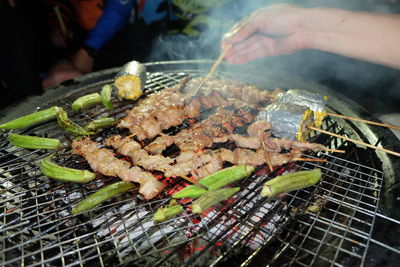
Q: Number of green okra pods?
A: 12